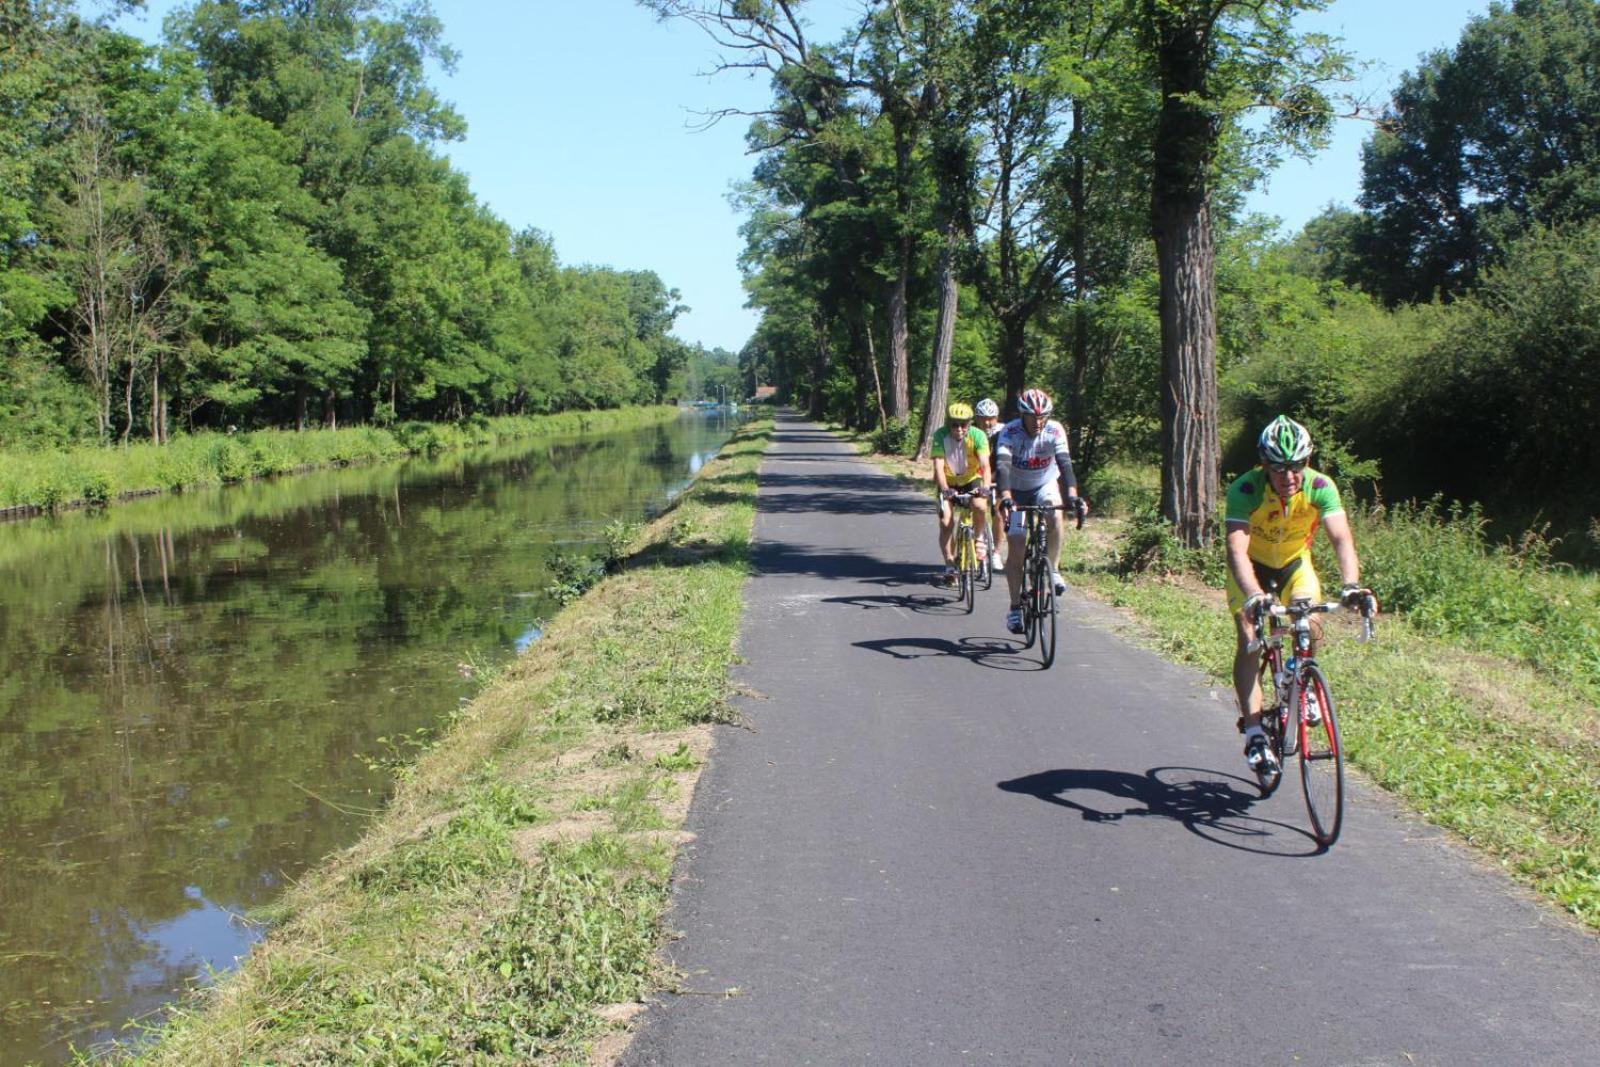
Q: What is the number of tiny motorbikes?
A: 0